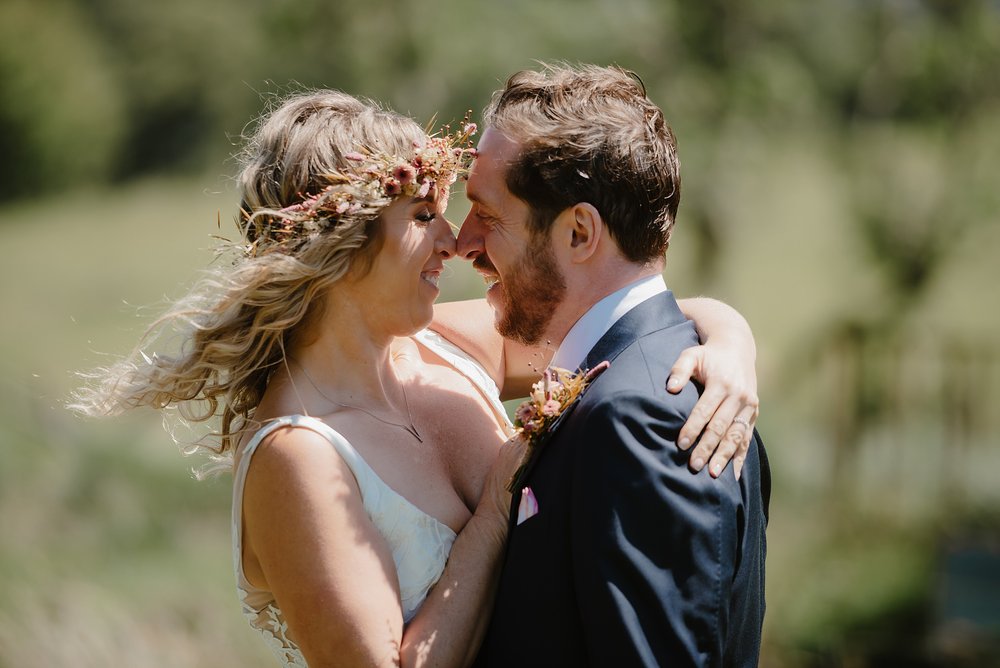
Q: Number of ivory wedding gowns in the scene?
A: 1